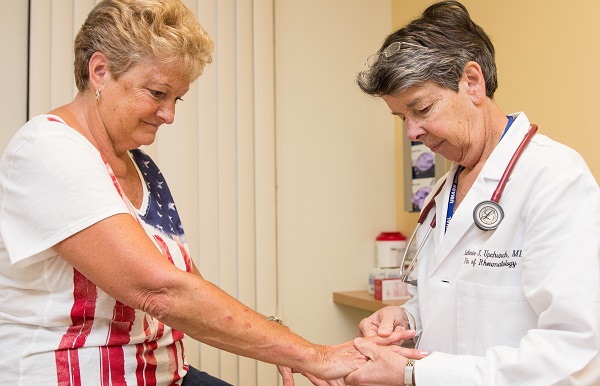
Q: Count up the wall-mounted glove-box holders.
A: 1